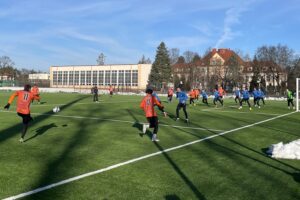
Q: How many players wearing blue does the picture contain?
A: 8